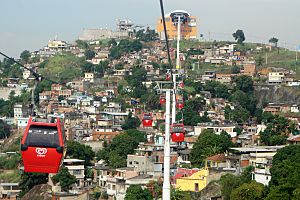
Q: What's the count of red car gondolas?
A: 7